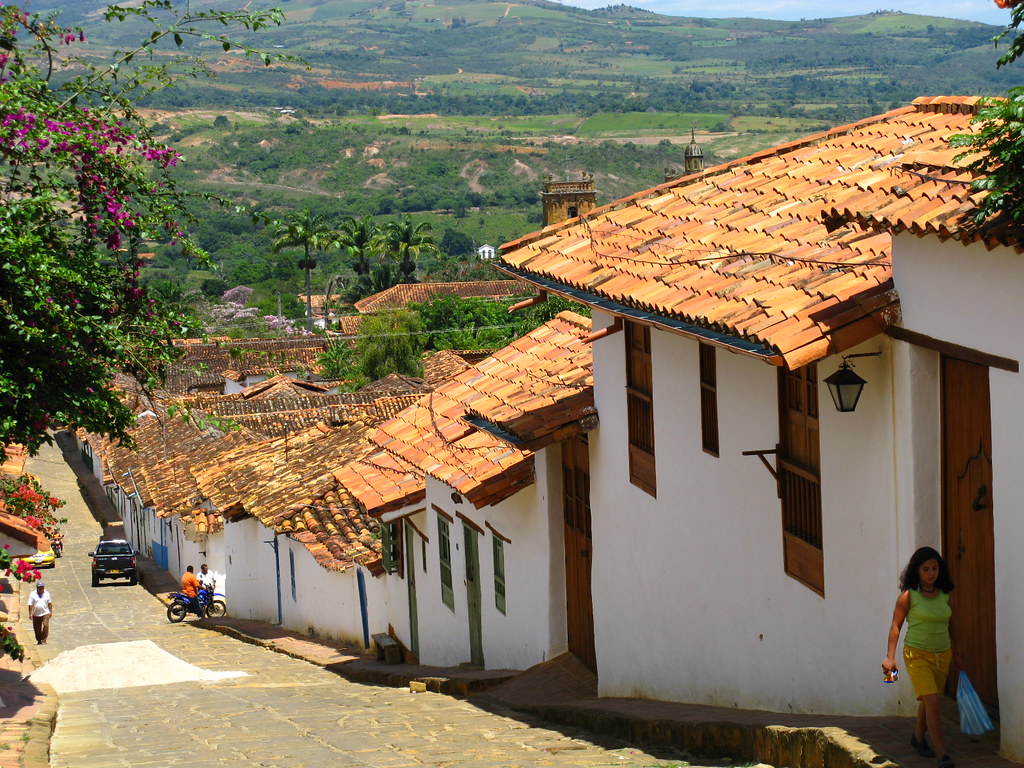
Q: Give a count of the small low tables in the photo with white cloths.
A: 0